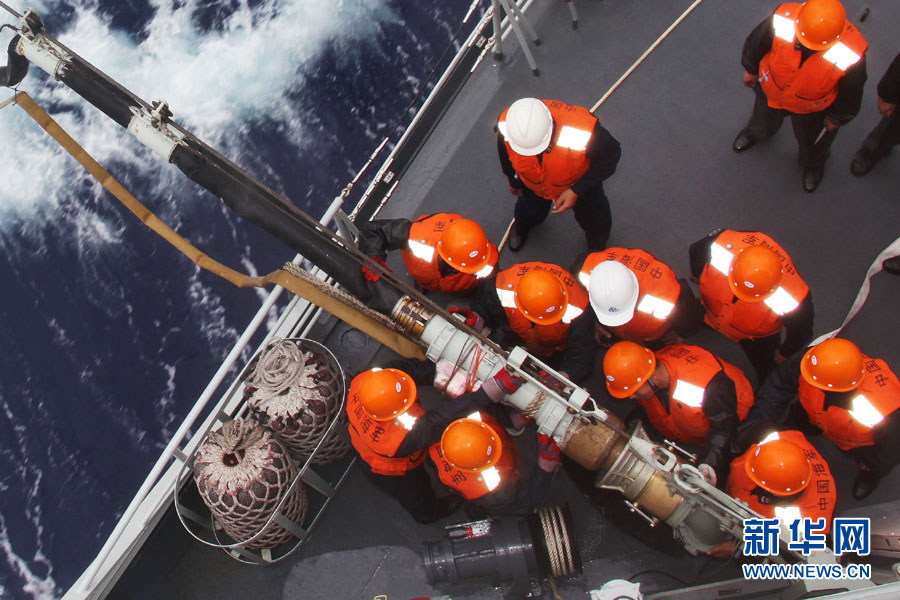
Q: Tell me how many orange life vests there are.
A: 11